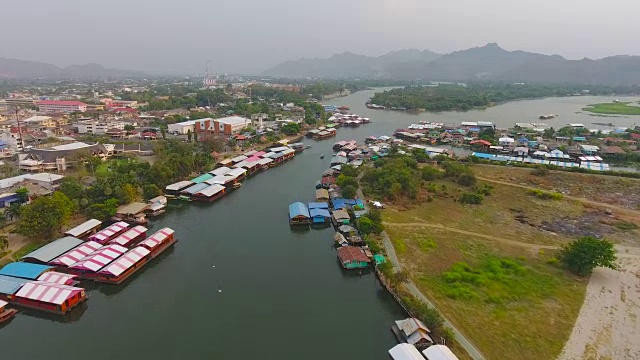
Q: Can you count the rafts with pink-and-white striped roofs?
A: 8